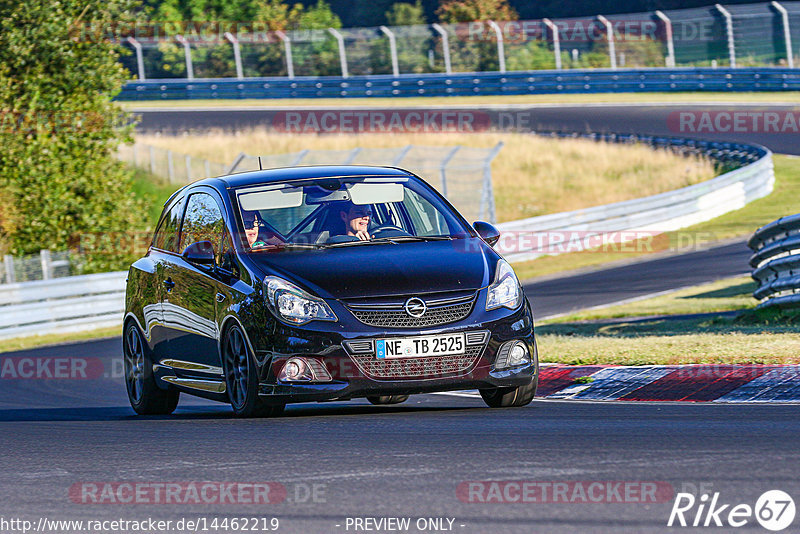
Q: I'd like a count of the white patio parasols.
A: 0